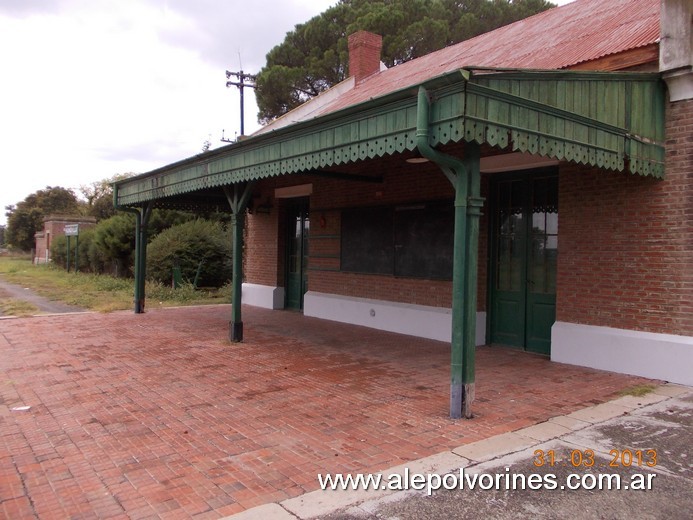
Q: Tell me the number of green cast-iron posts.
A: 3